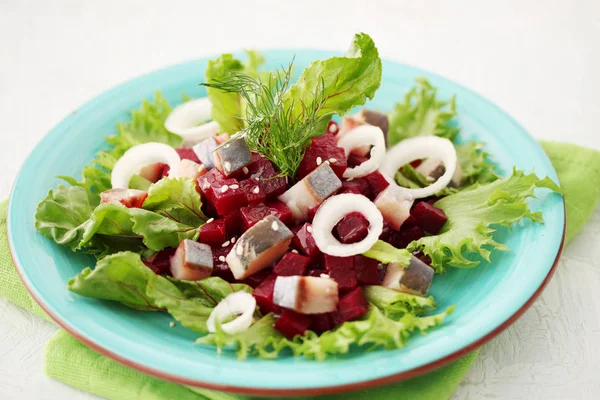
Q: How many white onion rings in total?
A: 6